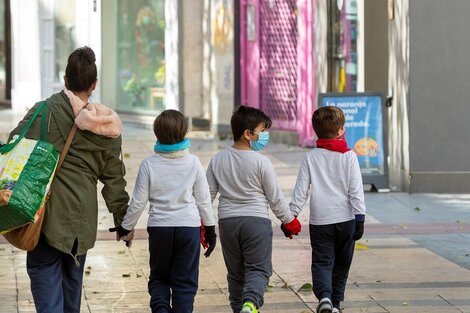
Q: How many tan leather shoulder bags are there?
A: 1